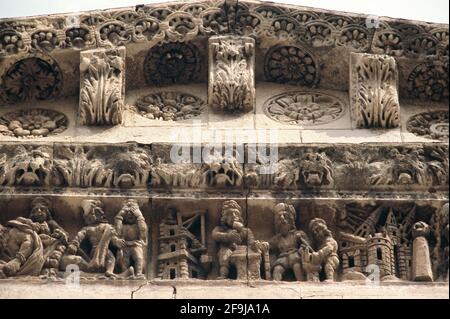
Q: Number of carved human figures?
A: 6